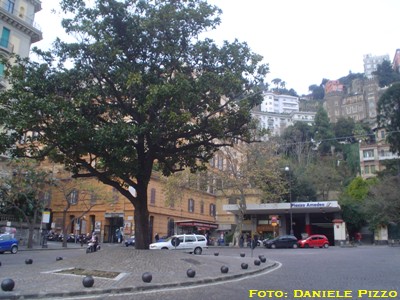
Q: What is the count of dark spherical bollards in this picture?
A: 14